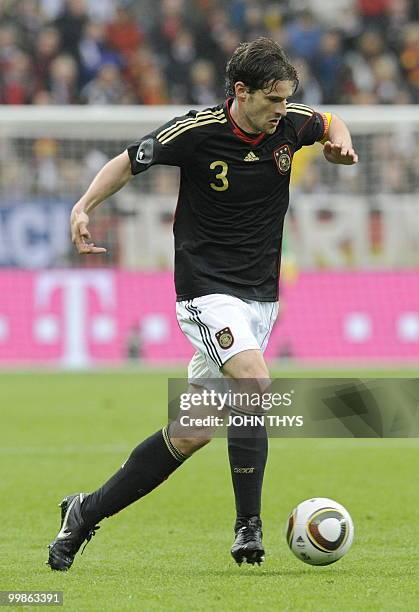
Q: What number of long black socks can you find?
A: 2